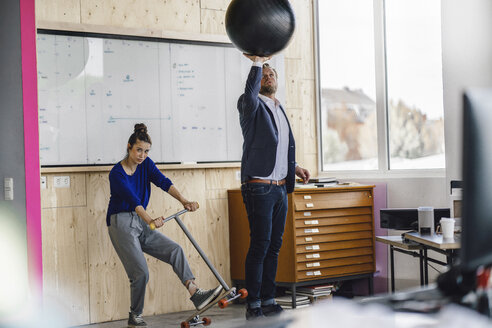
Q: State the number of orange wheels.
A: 4